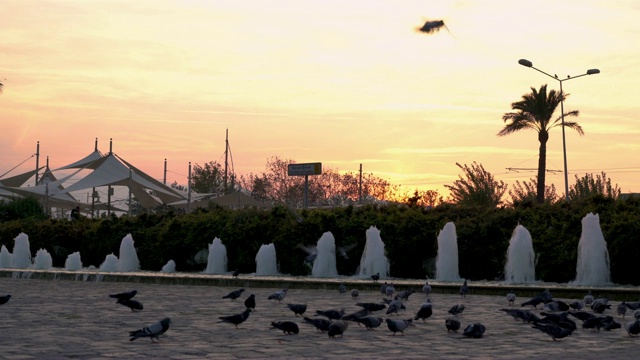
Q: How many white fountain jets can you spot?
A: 14